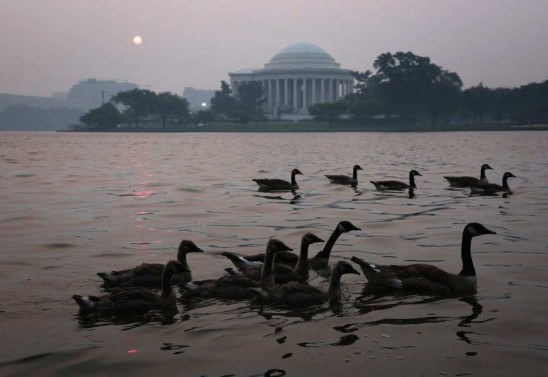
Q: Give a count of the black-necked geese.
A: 12